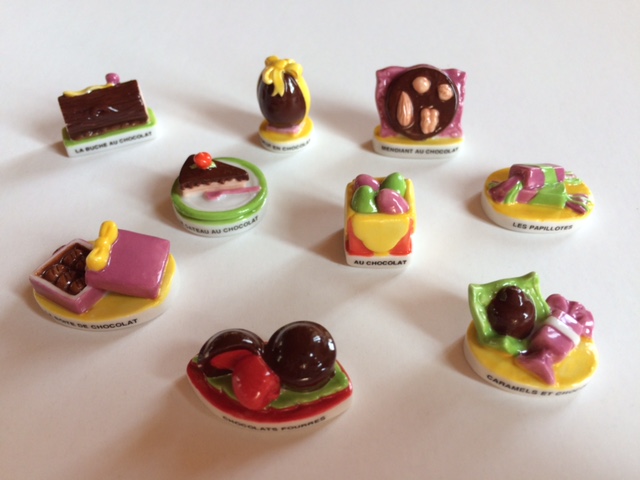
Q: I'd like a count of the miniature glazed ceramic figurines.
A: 9